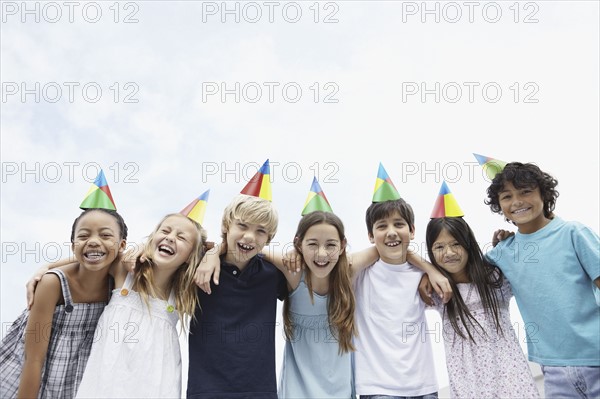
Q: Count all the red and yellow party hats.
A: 3